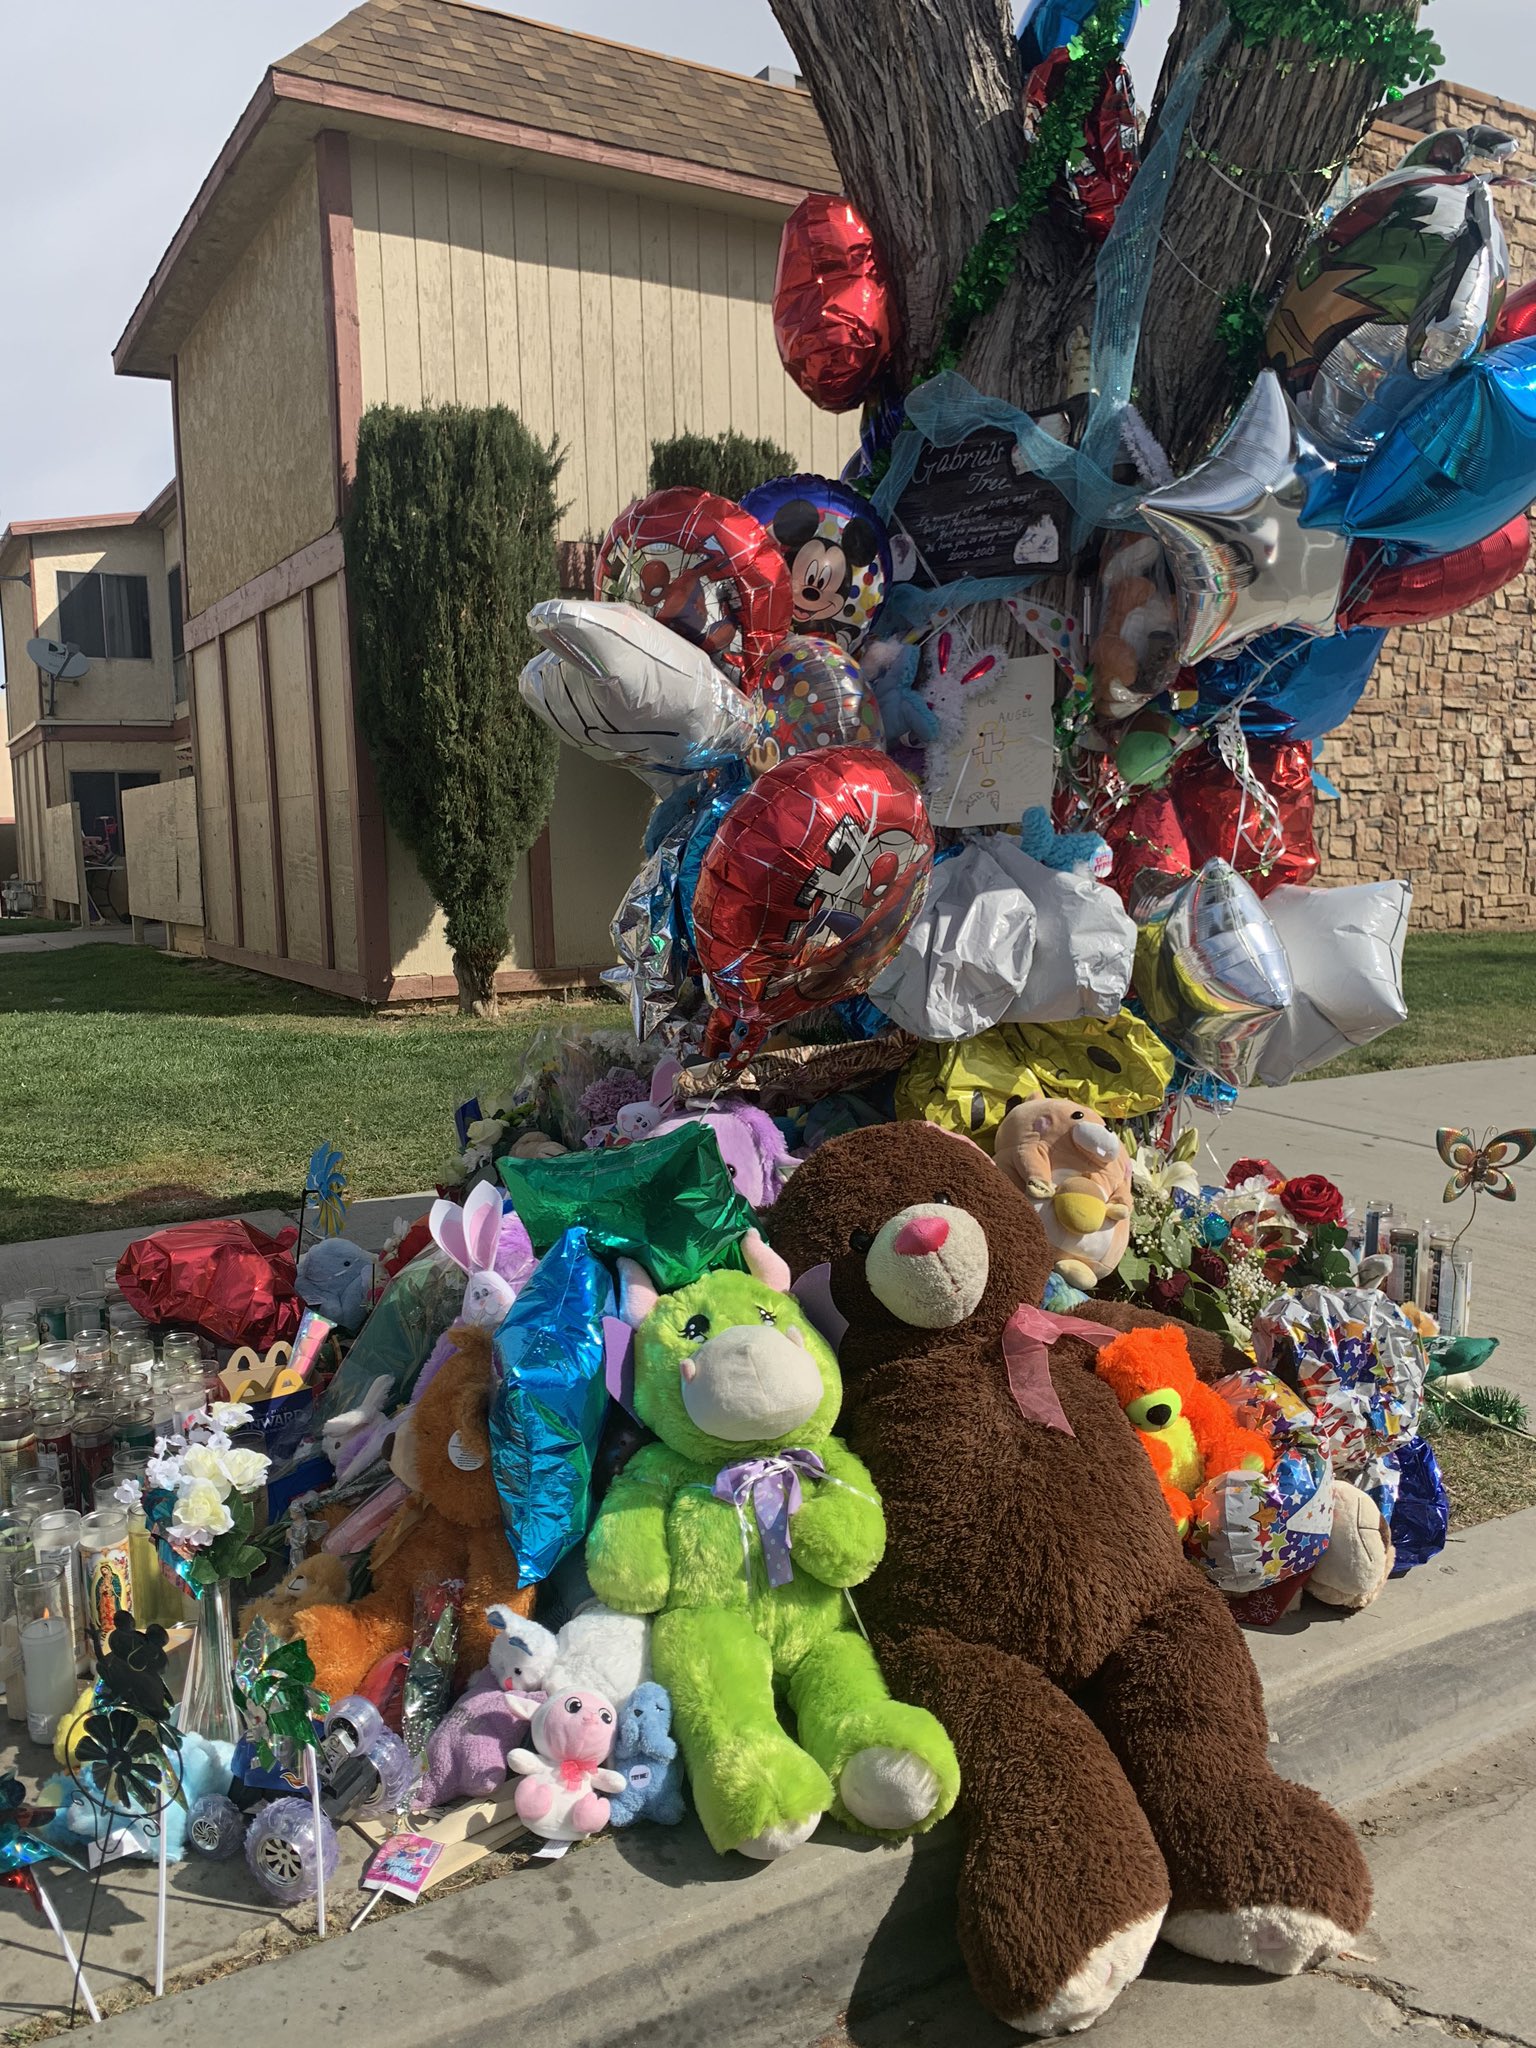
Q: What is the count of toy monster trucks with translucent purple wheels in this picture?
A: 1